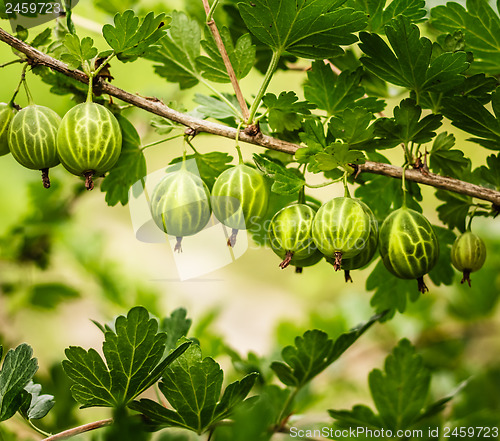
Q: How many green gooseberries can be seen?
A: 11